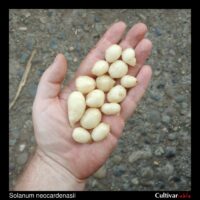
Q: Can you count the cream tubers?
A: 14